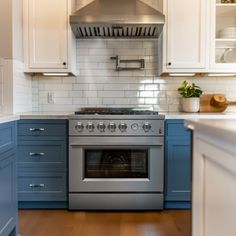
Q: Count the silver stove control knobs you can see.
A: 6